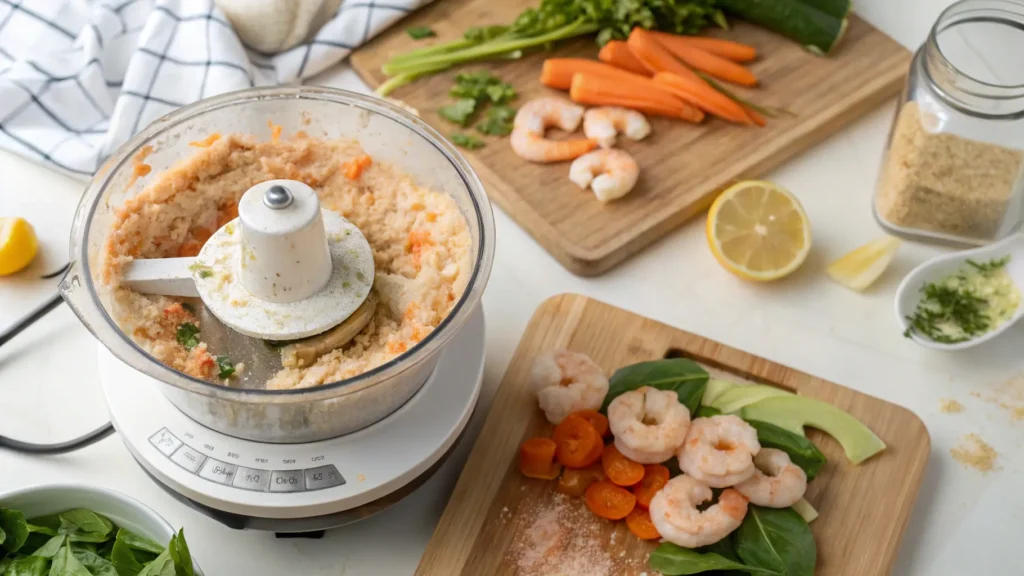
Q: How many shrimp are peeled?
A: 8